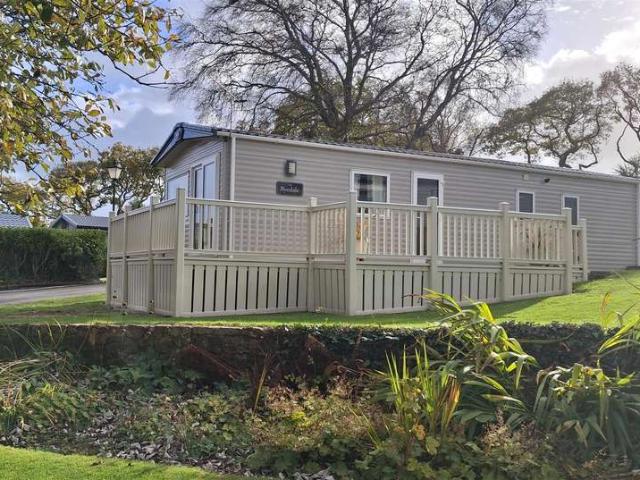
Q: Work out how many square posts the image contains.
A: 10